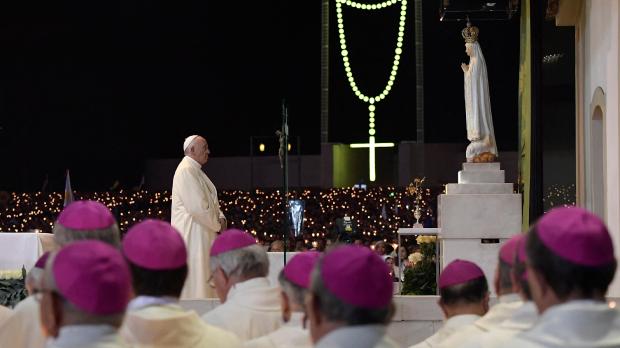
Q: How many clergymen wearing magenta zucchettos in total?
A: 11